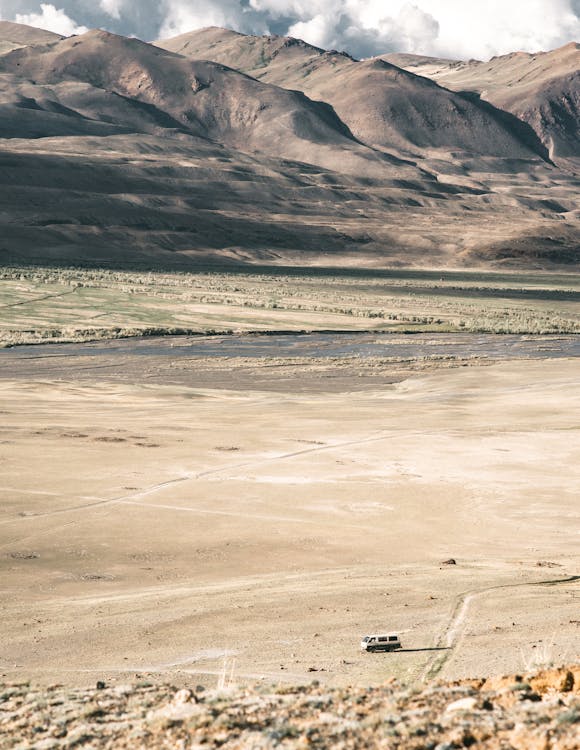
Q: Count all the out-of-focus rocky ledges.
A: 1